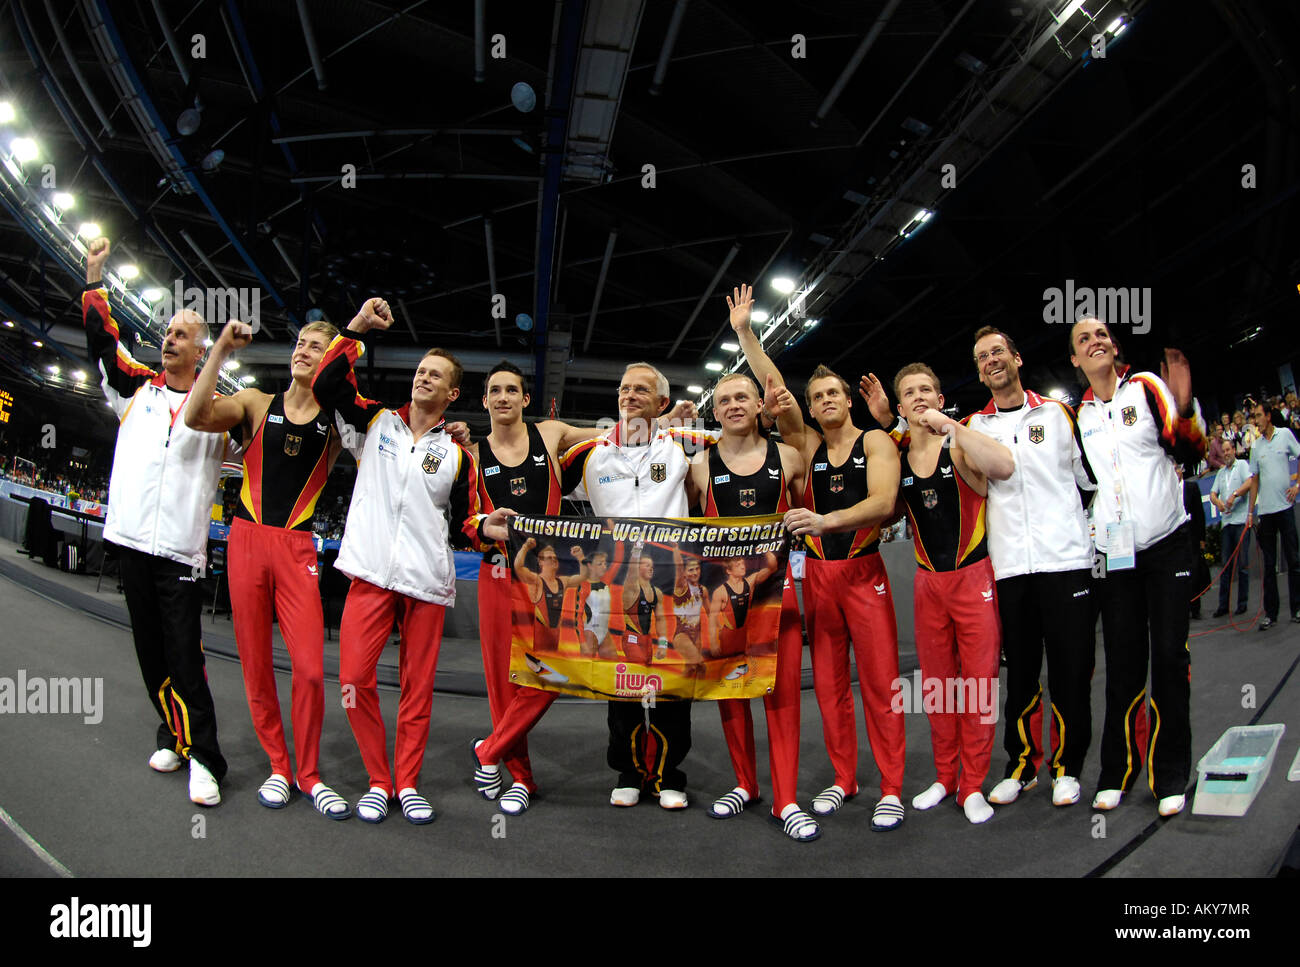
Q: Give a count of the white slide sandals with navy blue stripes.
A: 10